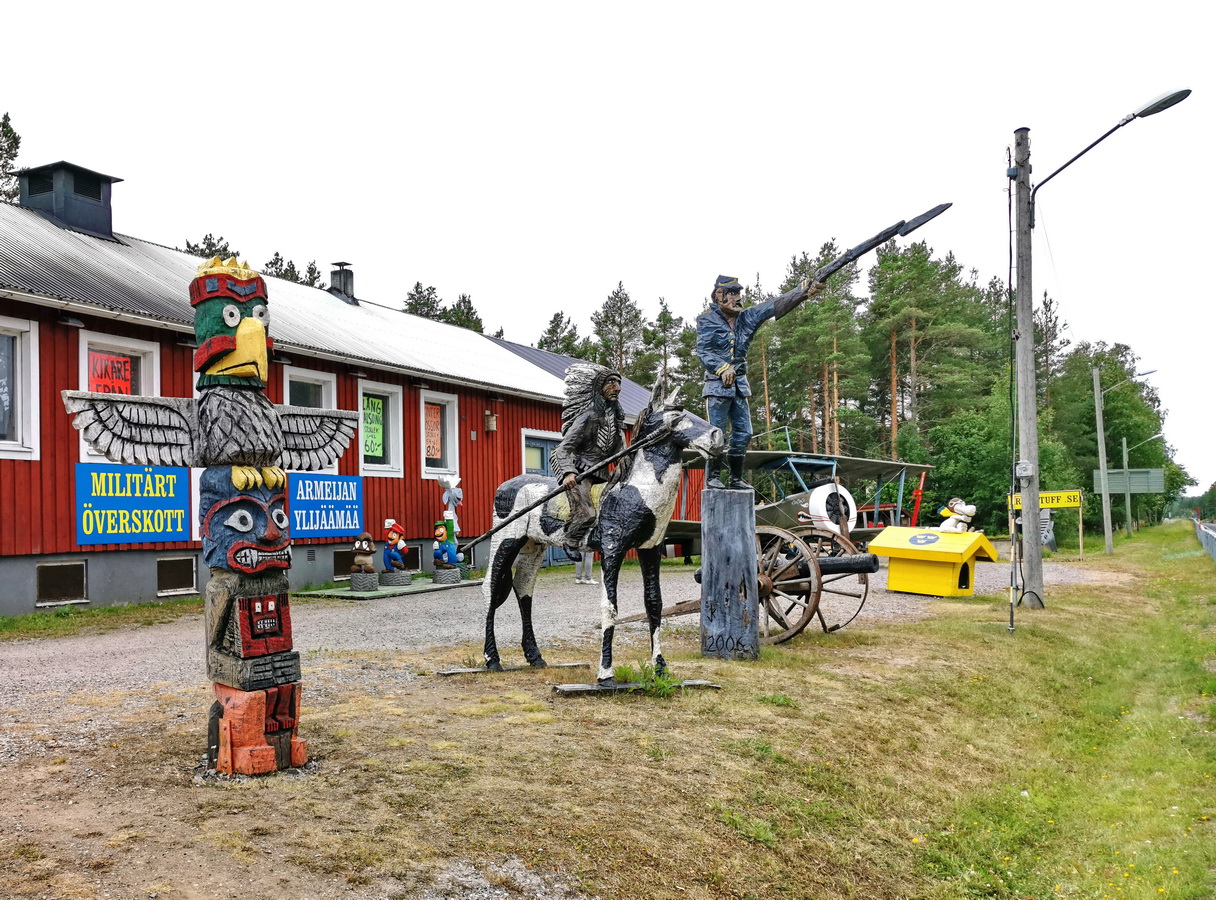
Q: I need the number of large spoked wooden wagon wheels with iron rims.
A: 2